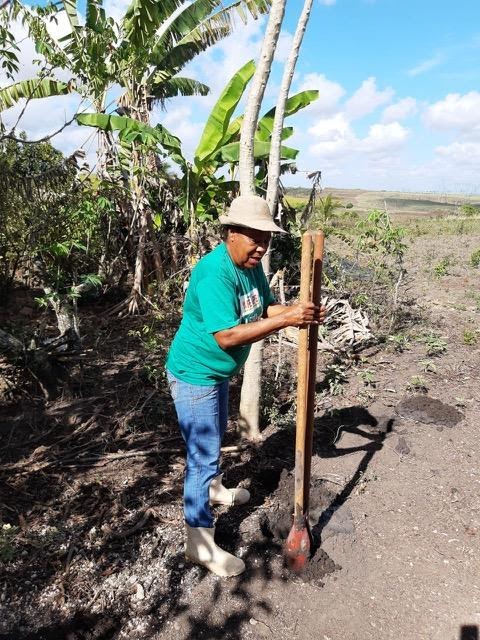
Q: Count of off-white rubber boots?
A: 2